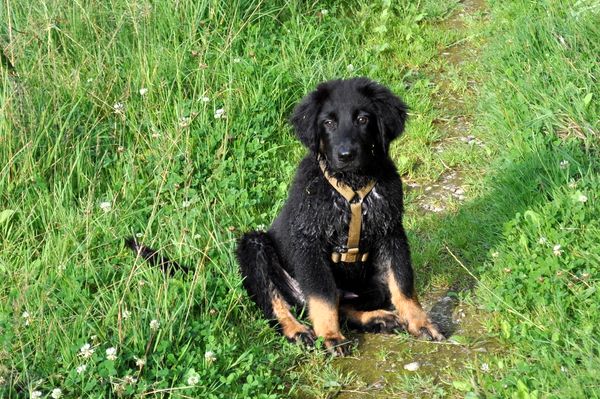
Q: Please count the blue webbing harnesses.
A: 0